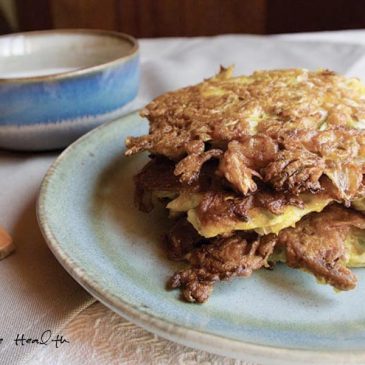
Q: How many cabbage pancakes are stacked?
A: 3